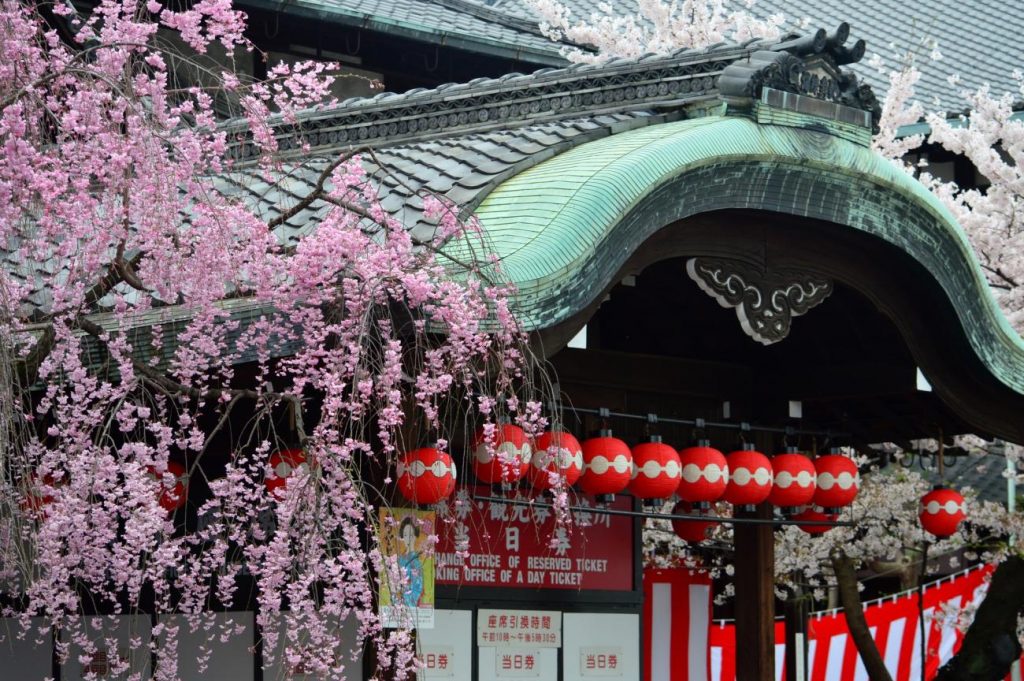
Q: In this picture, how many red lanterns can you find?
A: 15